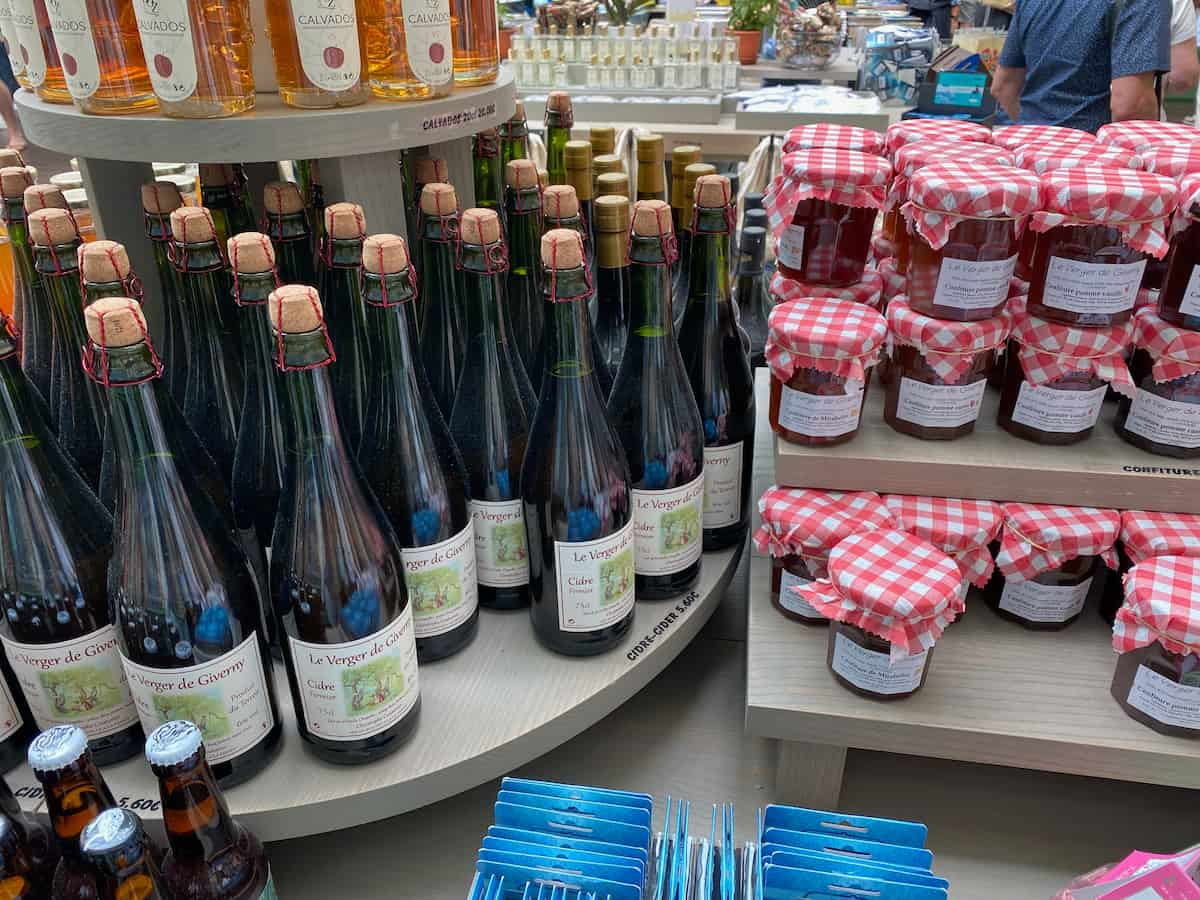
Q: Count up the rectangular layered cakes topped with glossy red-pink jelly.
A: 0